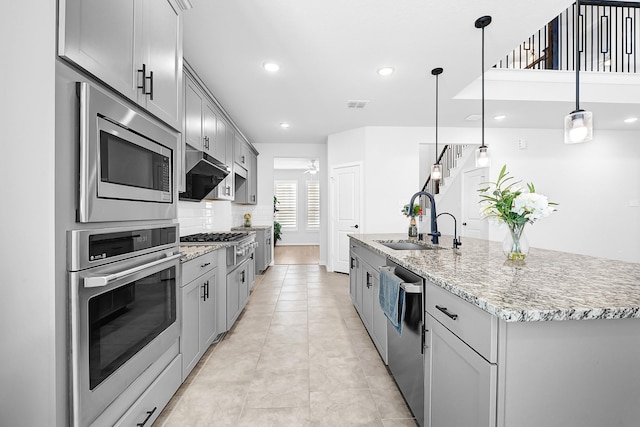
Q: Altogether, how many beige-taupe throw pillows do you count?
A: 0